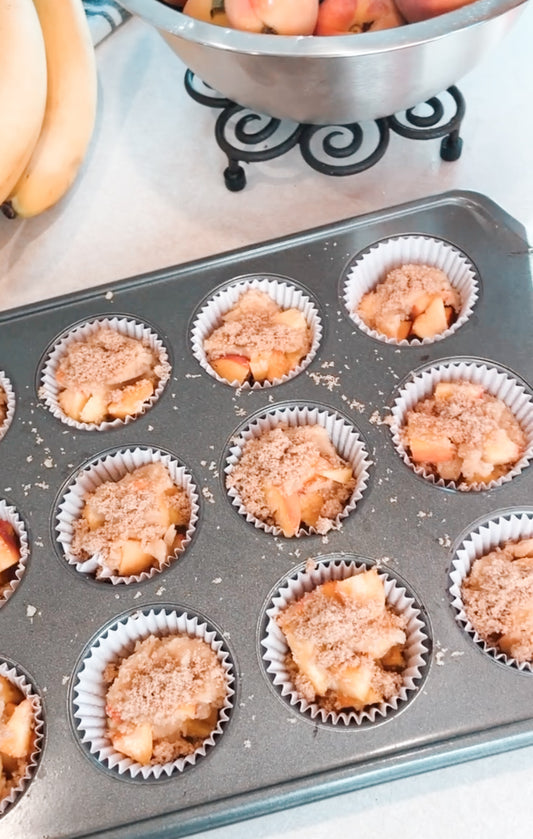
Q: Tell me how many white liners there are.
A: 12